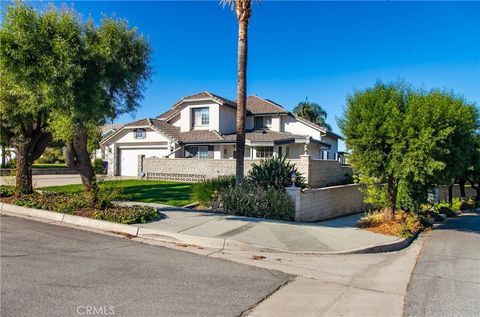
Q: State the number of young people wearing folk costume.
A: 0